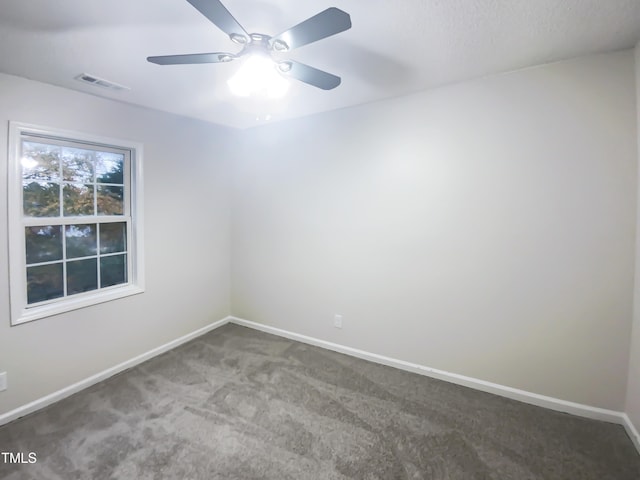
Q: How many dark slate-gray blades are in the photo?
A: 4